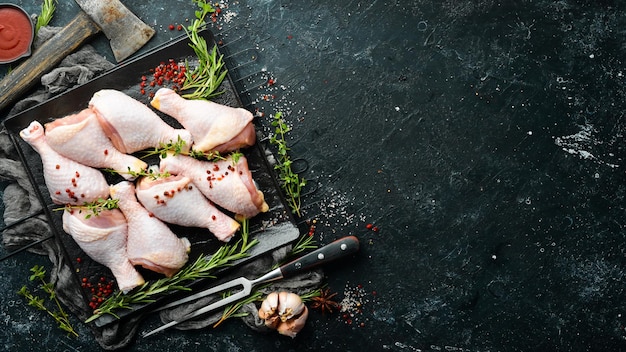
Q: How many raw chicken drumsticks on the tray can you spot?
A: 8